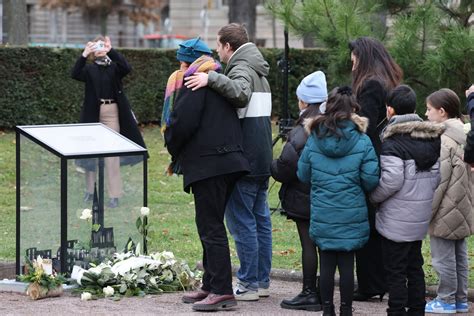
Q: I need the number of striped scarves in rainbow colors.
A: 1